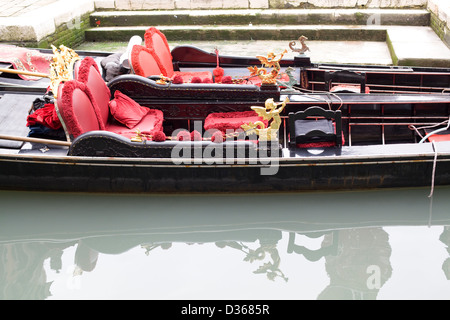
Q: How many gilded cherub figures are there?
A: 2